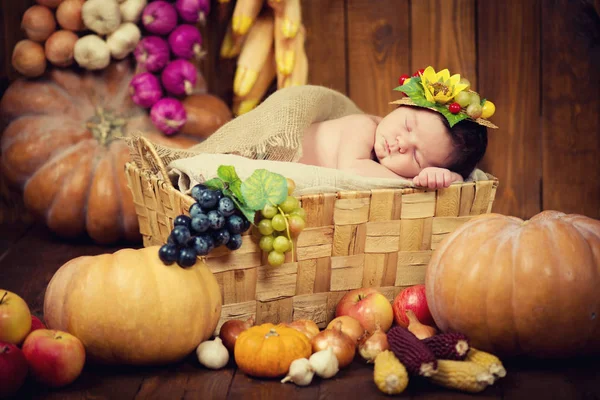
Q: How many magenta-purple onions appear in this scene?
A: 7